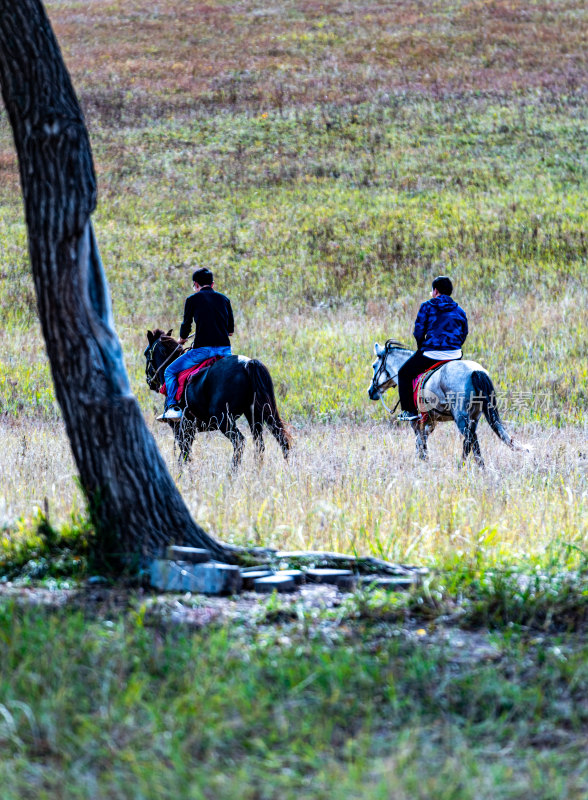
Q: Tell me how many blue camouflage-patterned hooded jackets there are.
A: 1